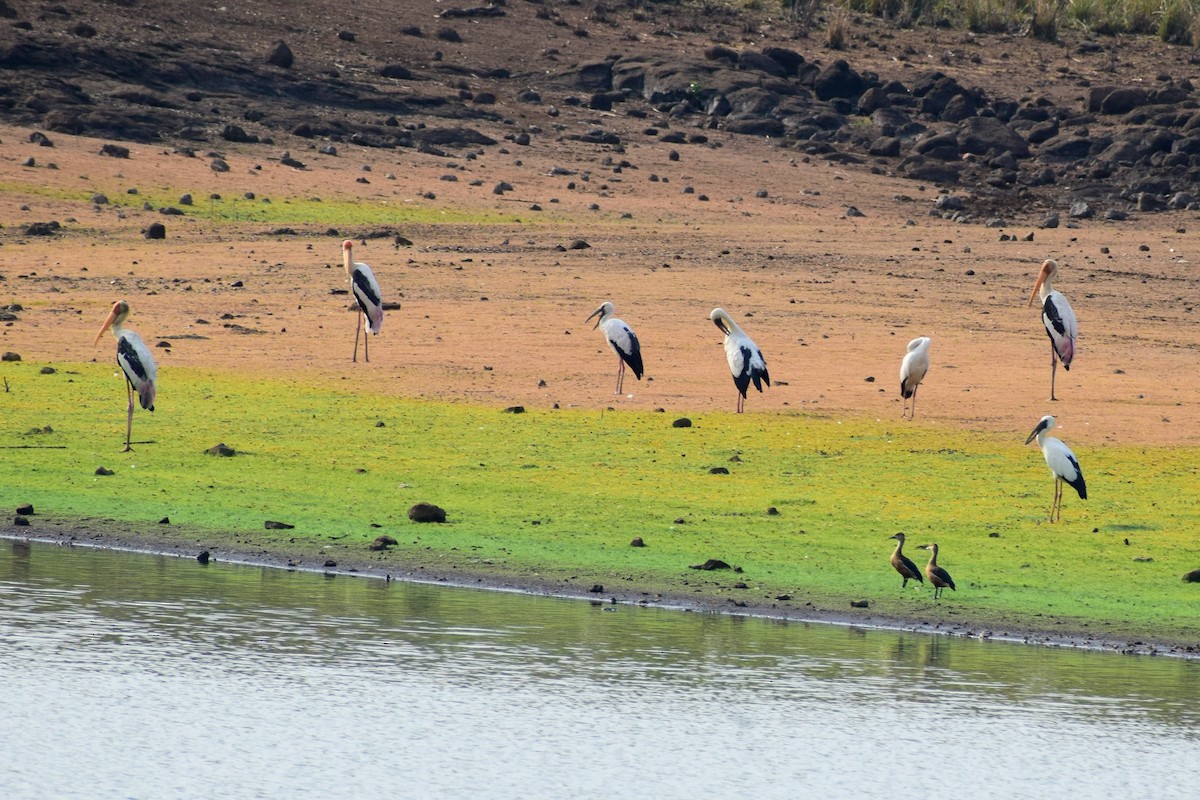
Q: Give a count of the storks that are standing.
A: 7